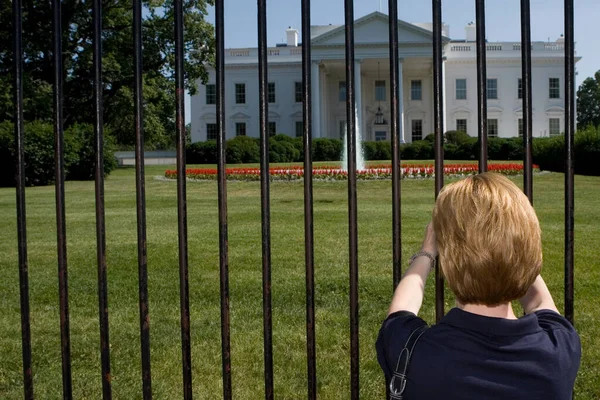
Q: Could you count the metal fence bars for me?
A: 14